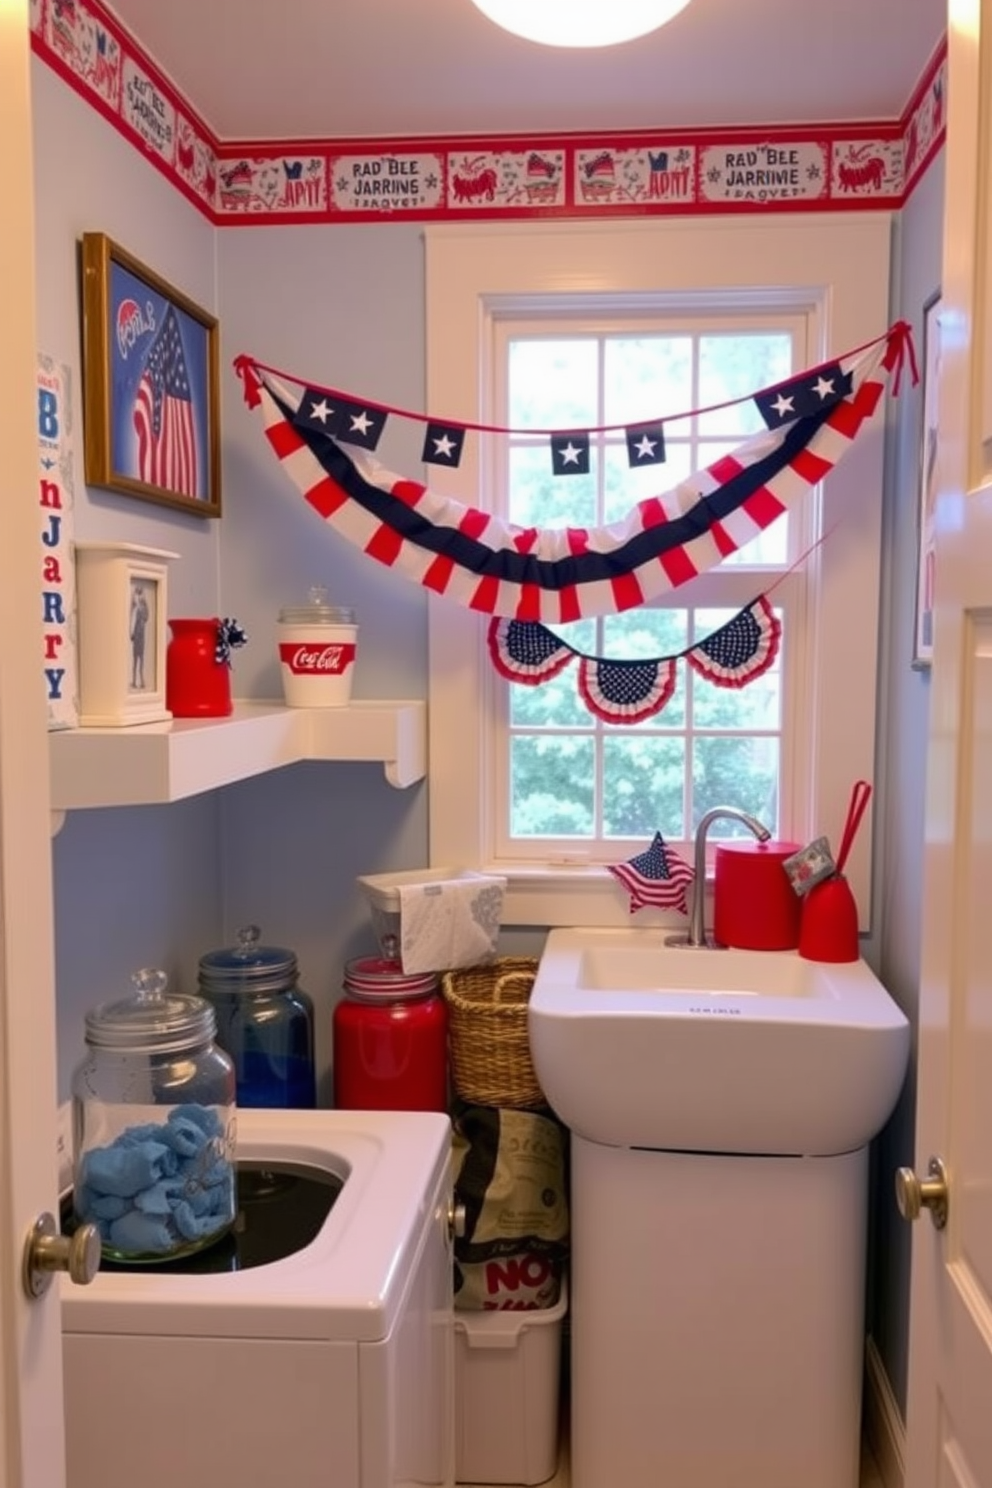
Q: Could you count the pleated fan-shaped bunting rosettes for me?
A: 3